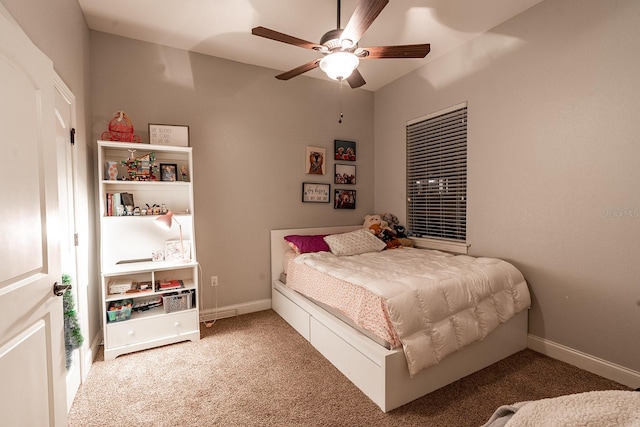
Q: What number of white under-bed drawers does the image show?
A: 2